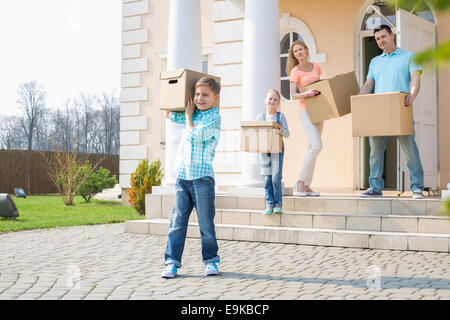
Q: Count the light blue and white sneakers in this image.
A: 2